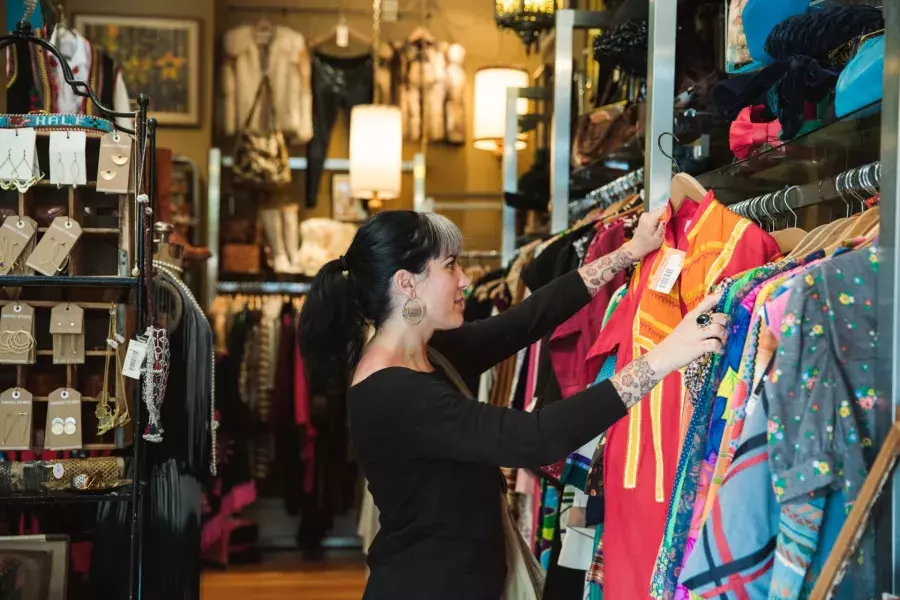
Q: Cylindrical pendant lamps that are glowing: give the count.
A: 2